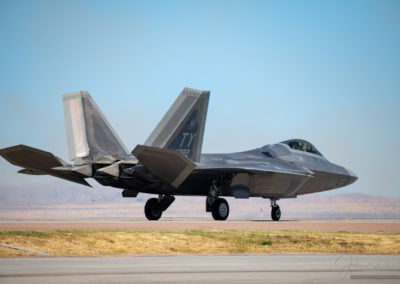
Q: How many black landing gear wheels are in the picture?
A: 3